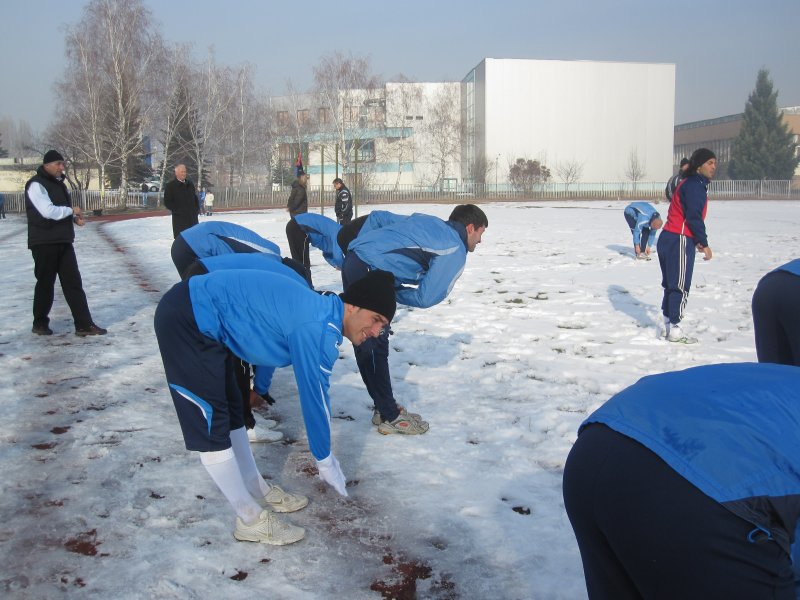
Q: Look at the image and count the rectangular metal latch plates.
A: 0